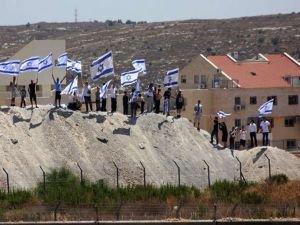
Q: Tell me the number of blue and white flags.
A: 14